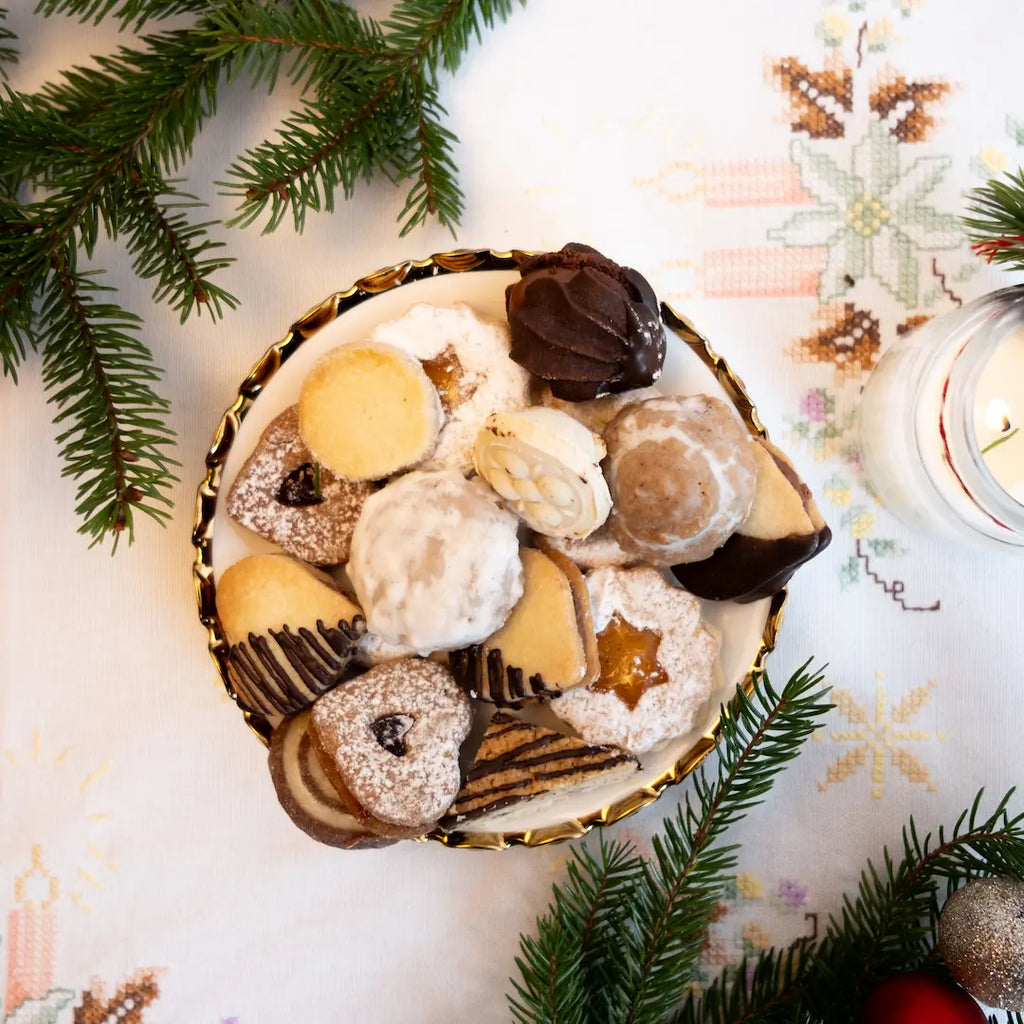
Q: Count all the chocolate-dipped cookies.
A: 2